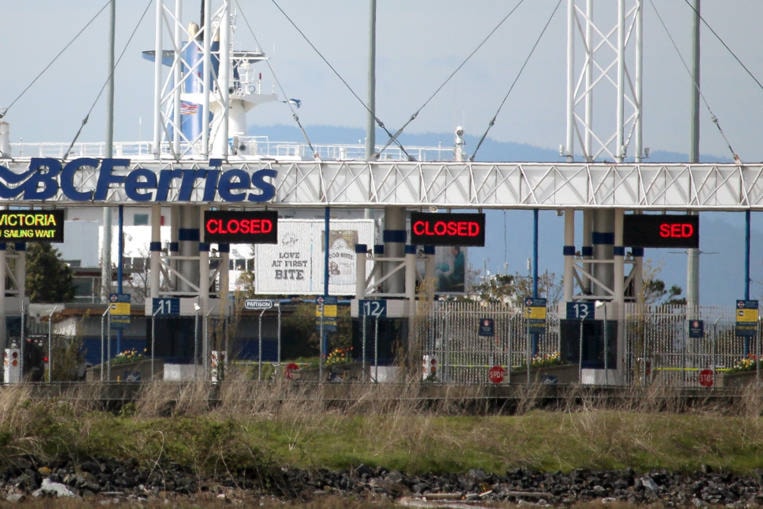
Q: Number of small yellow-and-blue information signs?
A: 4